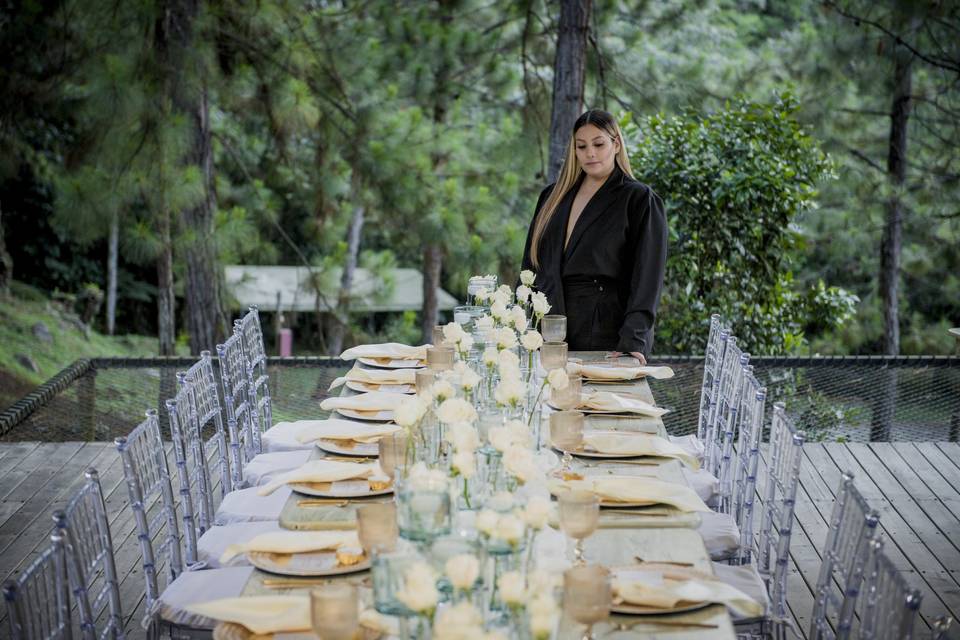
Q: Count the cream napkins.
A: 12